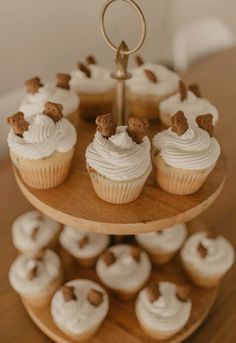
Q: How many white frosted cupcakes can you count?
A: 15